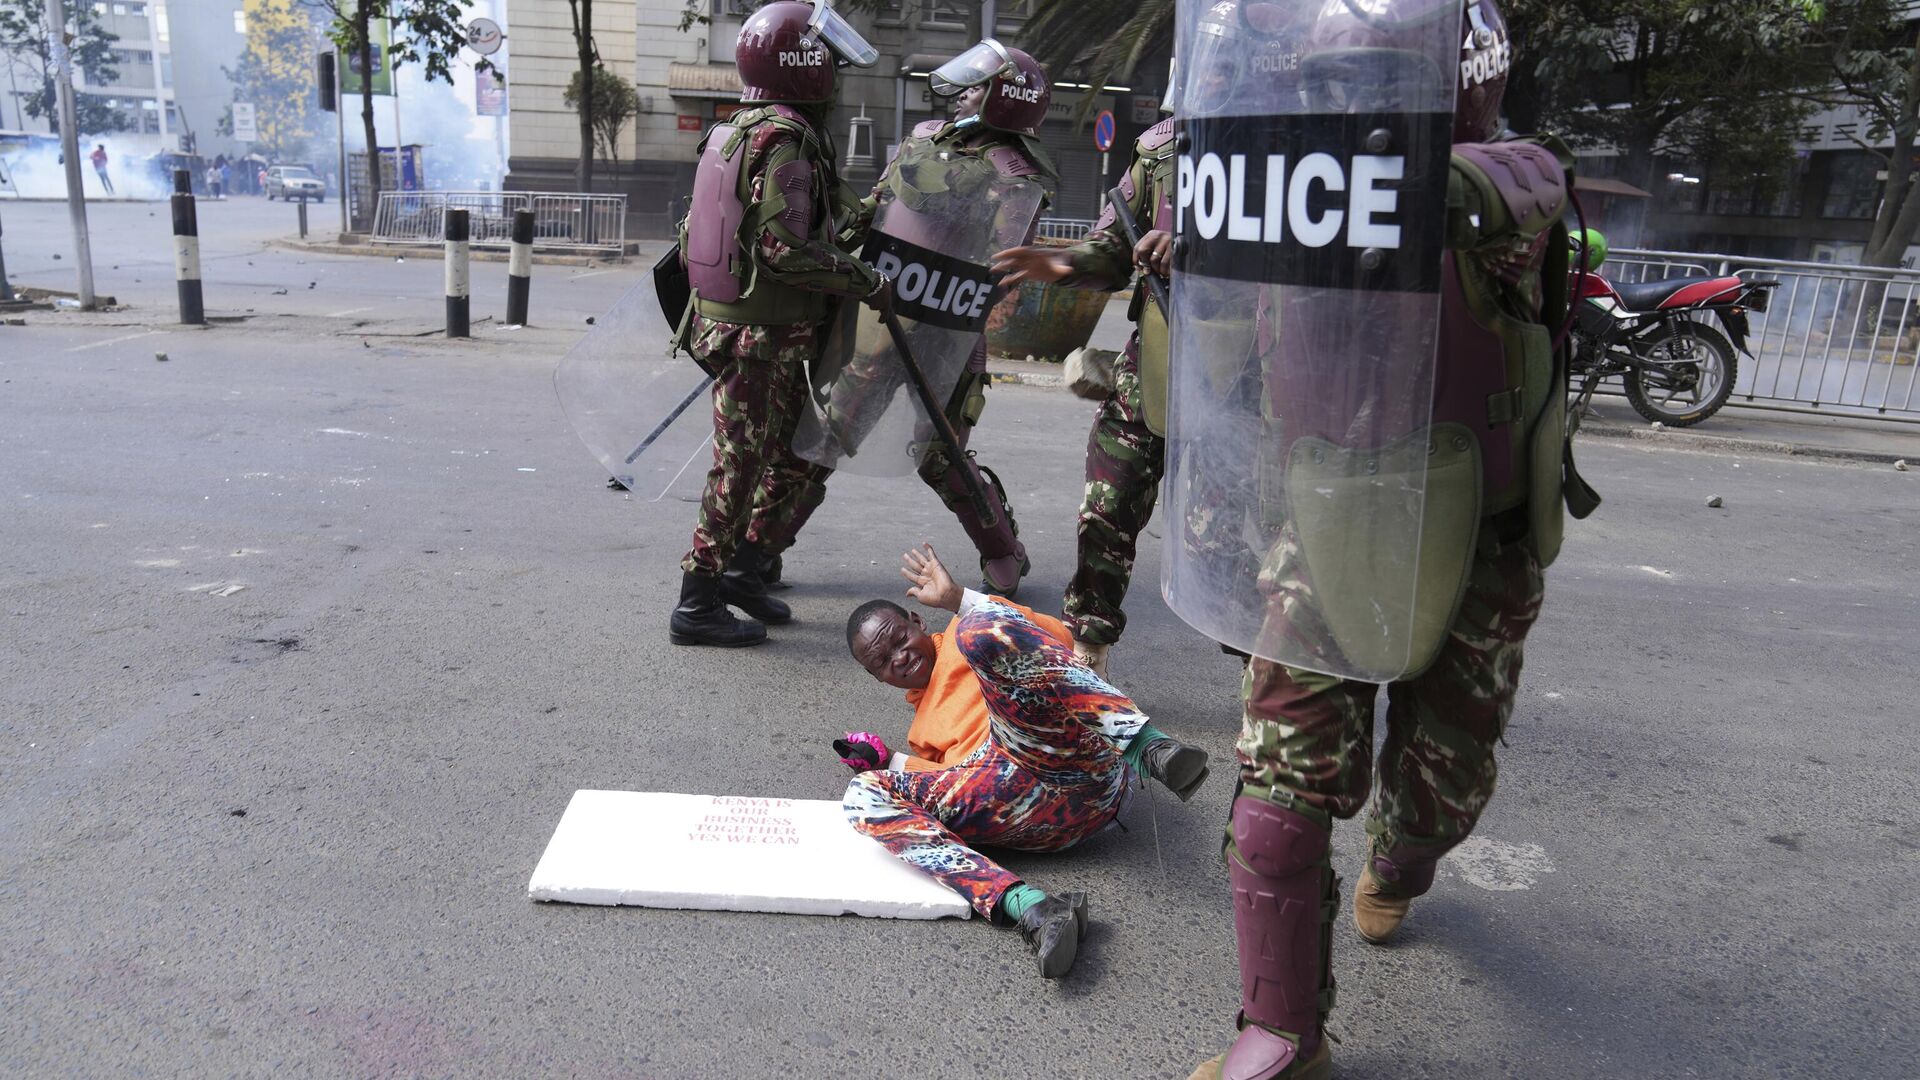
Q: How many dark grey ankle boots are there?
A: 2